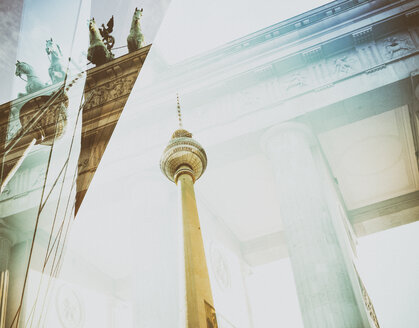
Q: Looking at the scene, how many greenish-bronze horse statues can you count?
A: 4